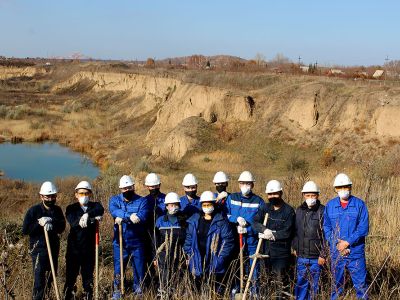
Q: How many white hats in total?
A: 12